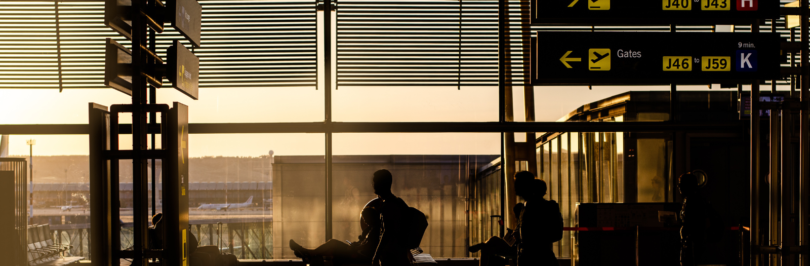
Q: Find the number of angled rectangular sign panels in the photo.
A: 4